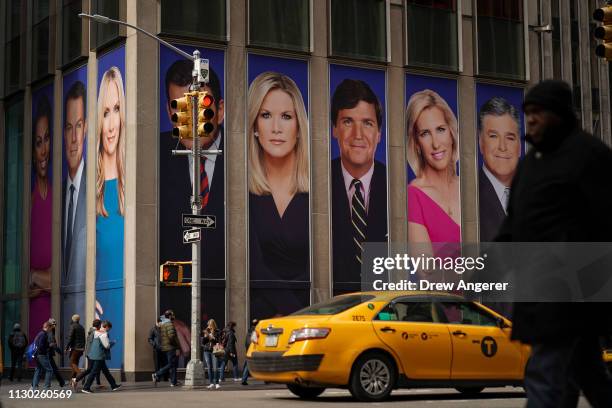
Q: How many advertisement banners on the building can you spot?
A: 8